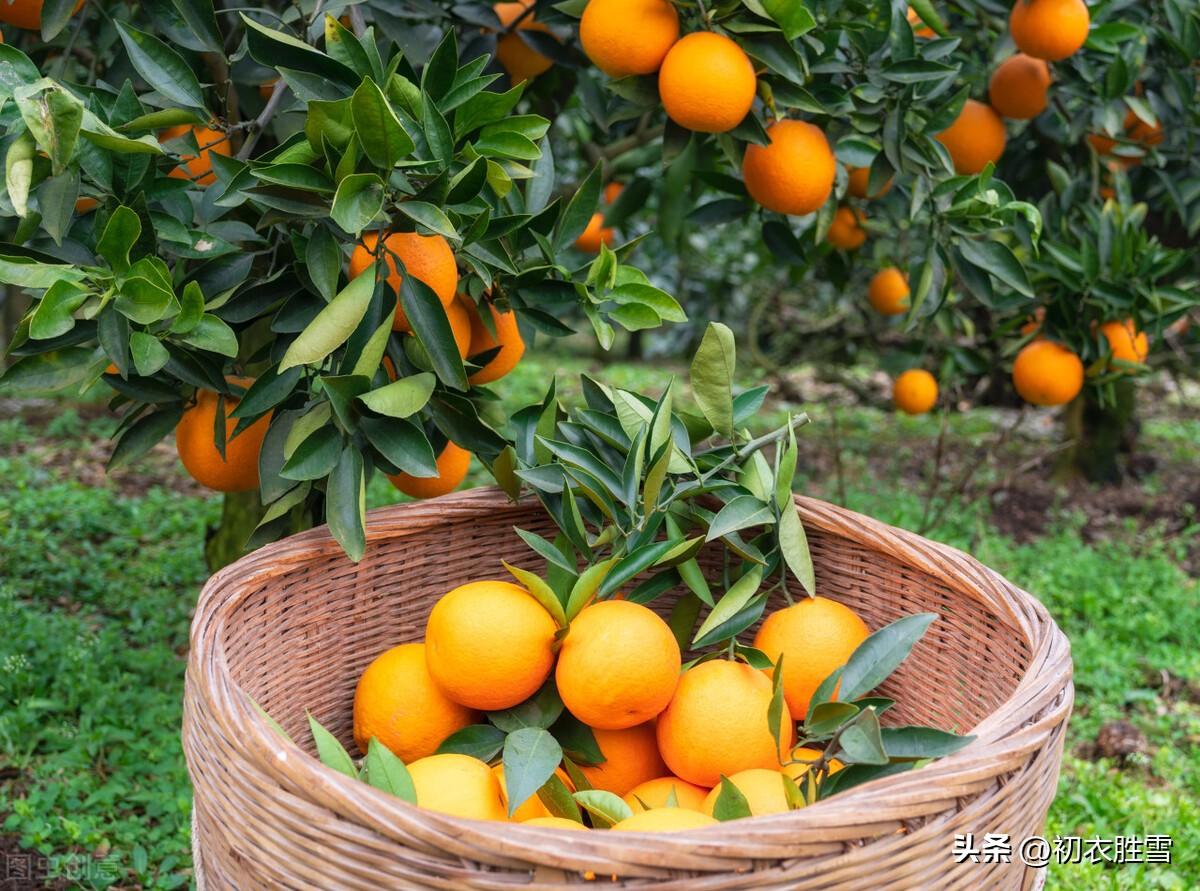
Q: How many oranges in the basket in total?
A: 13